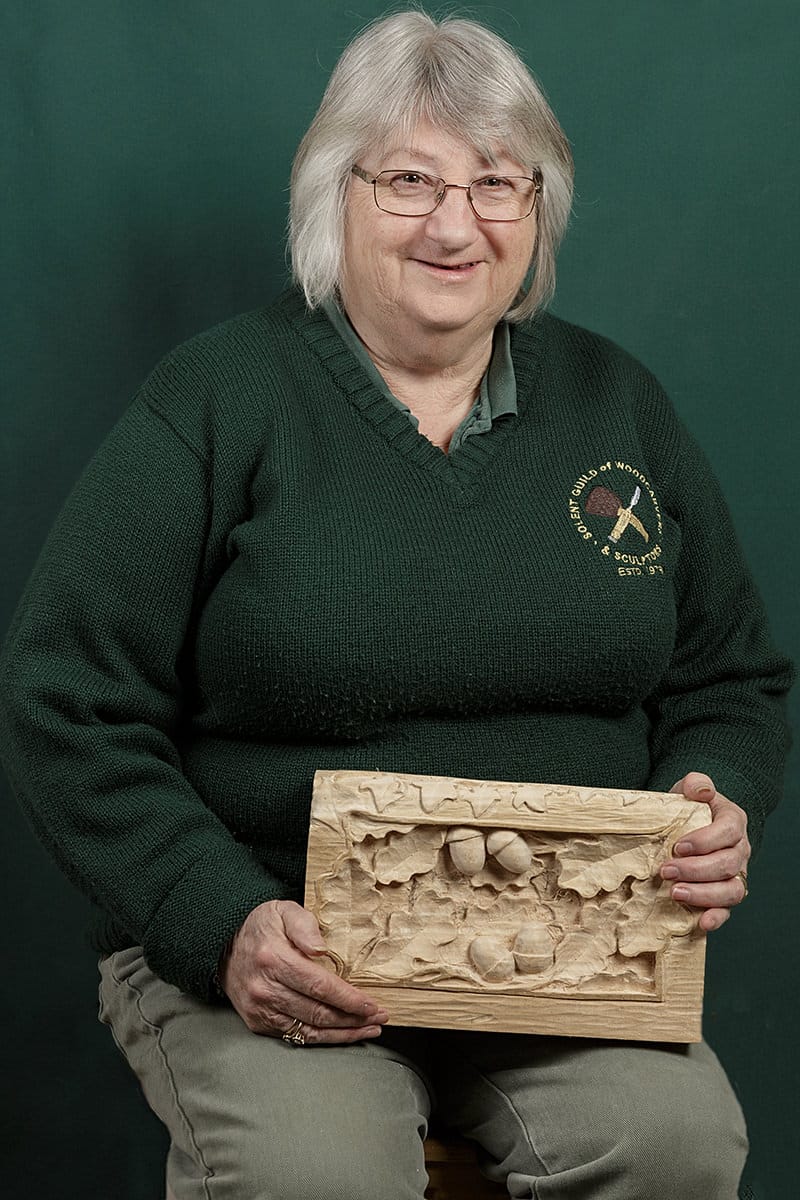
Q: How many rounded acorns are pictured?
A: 4